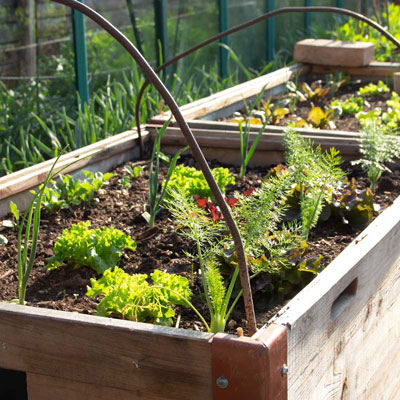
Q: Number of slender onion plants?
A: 3